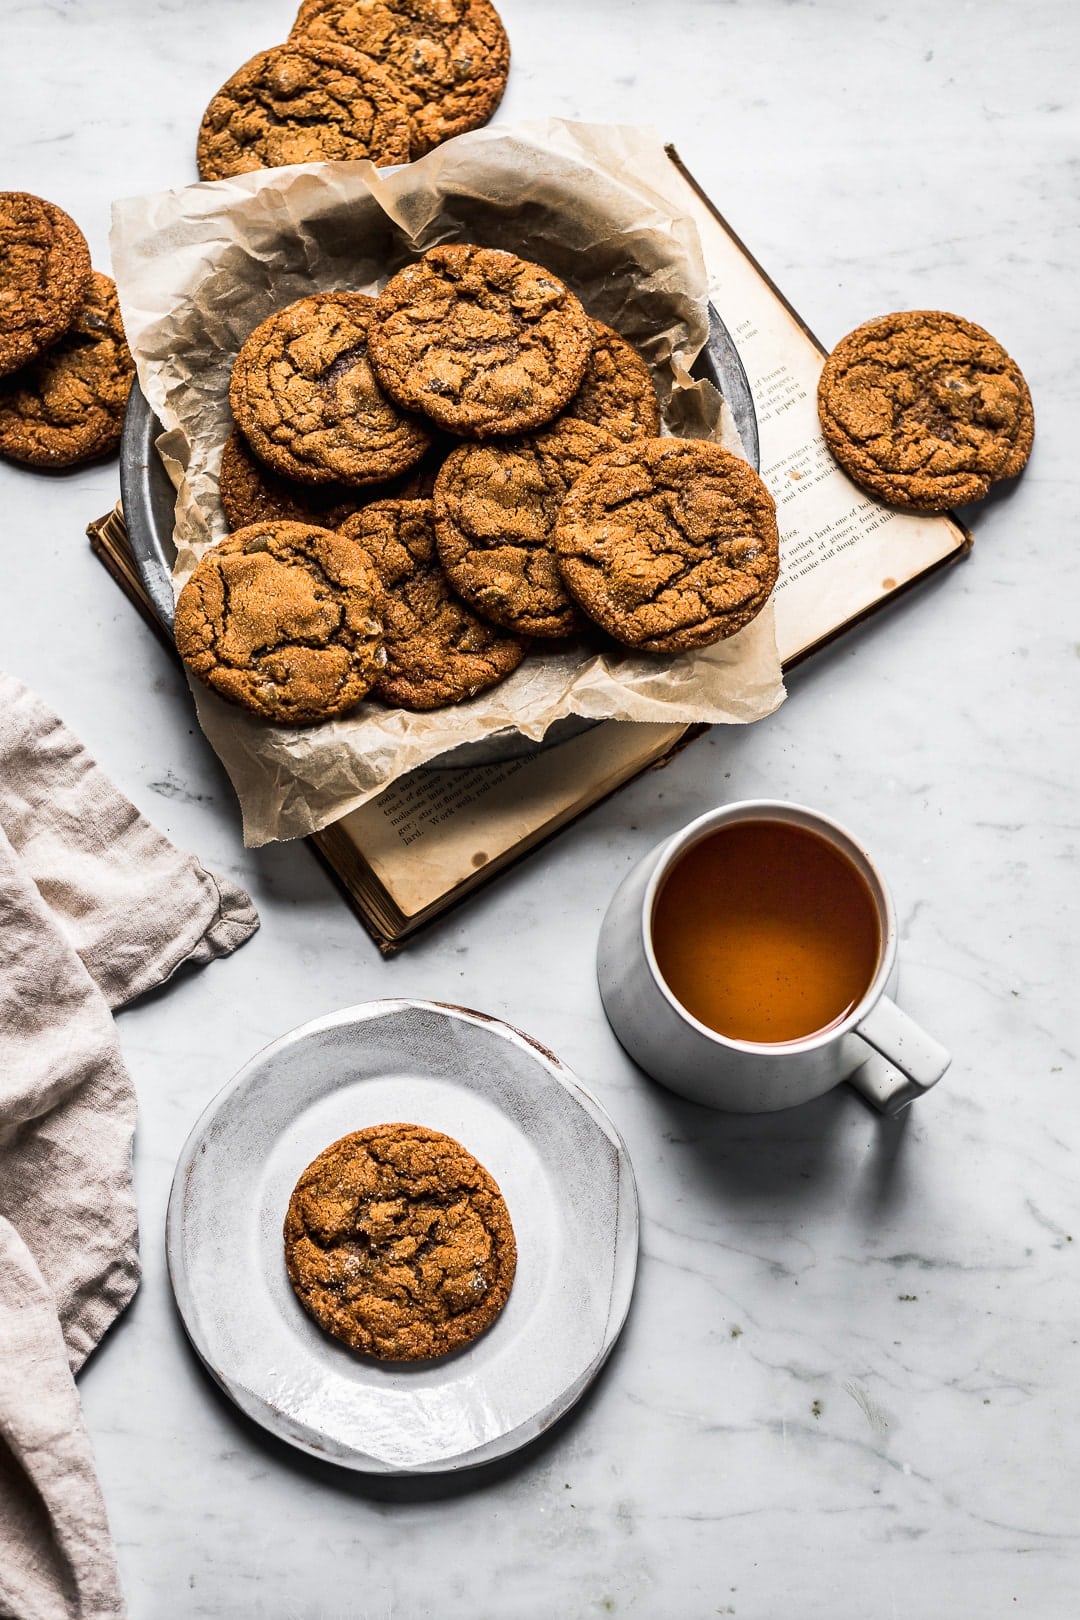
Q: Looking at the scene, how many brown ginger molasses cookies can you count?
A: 14